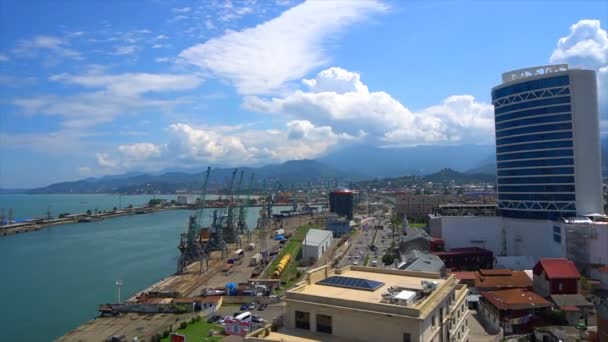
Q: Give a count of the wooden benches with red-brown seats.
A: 0